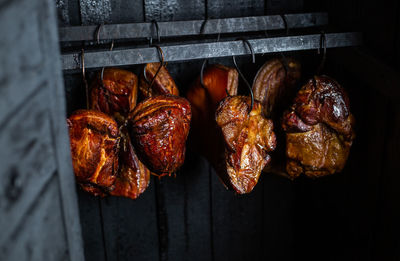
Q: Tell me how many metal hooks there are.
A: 8